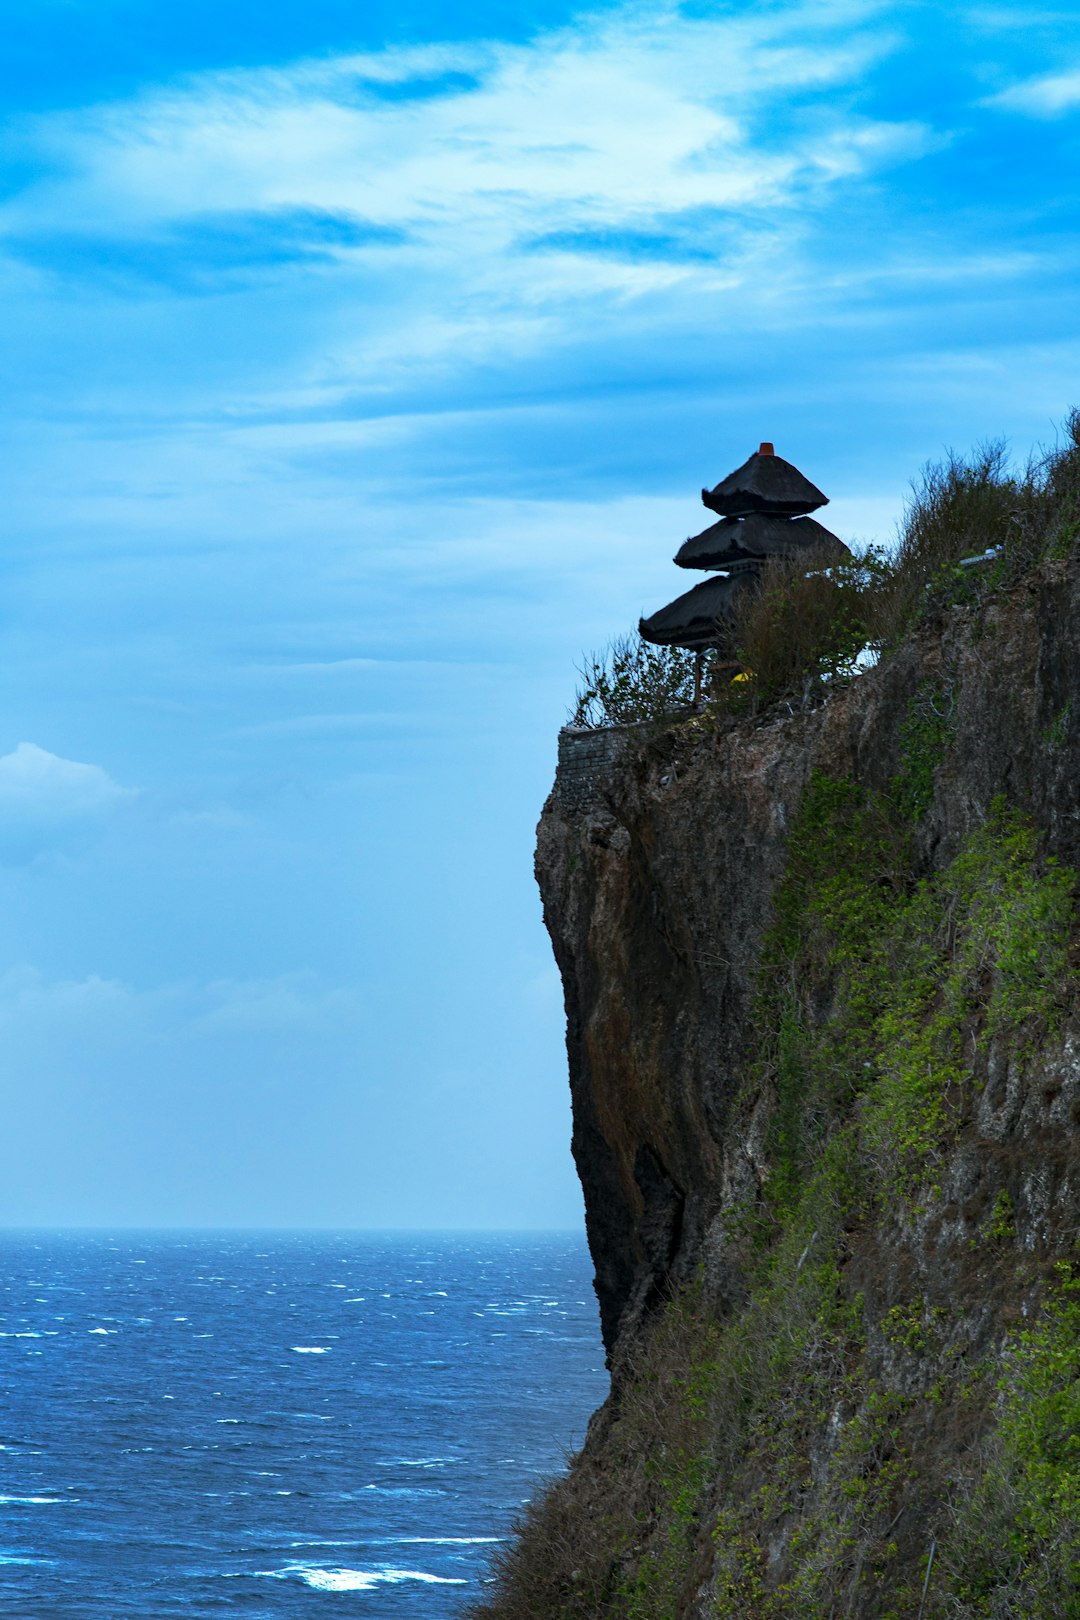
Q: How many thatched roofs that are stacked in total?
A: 3